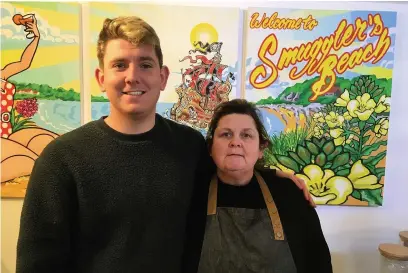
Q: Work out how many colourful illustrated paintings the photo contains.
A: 3